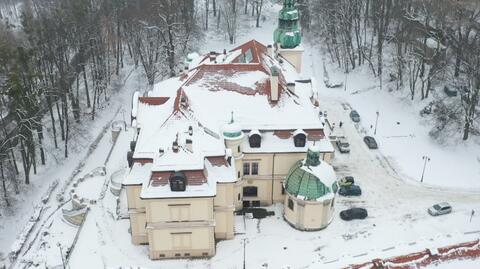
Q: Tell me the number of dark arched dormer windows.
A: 3